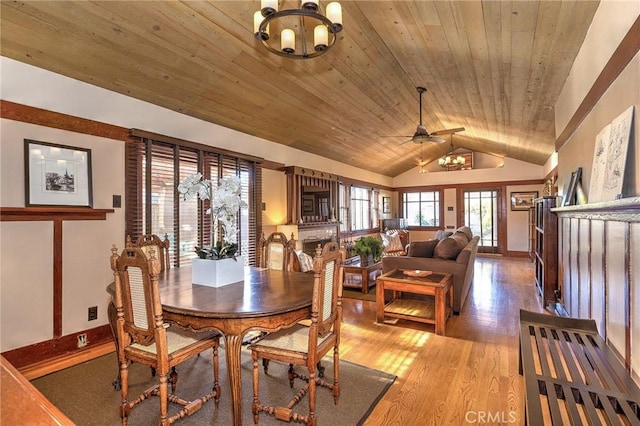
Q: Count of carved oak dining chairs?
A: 4